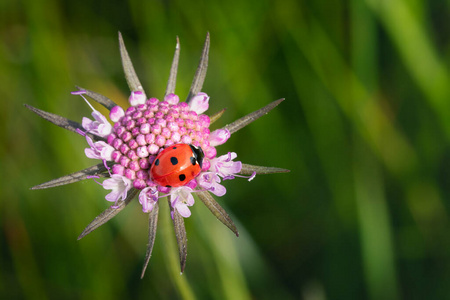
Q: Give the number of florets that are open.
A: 7